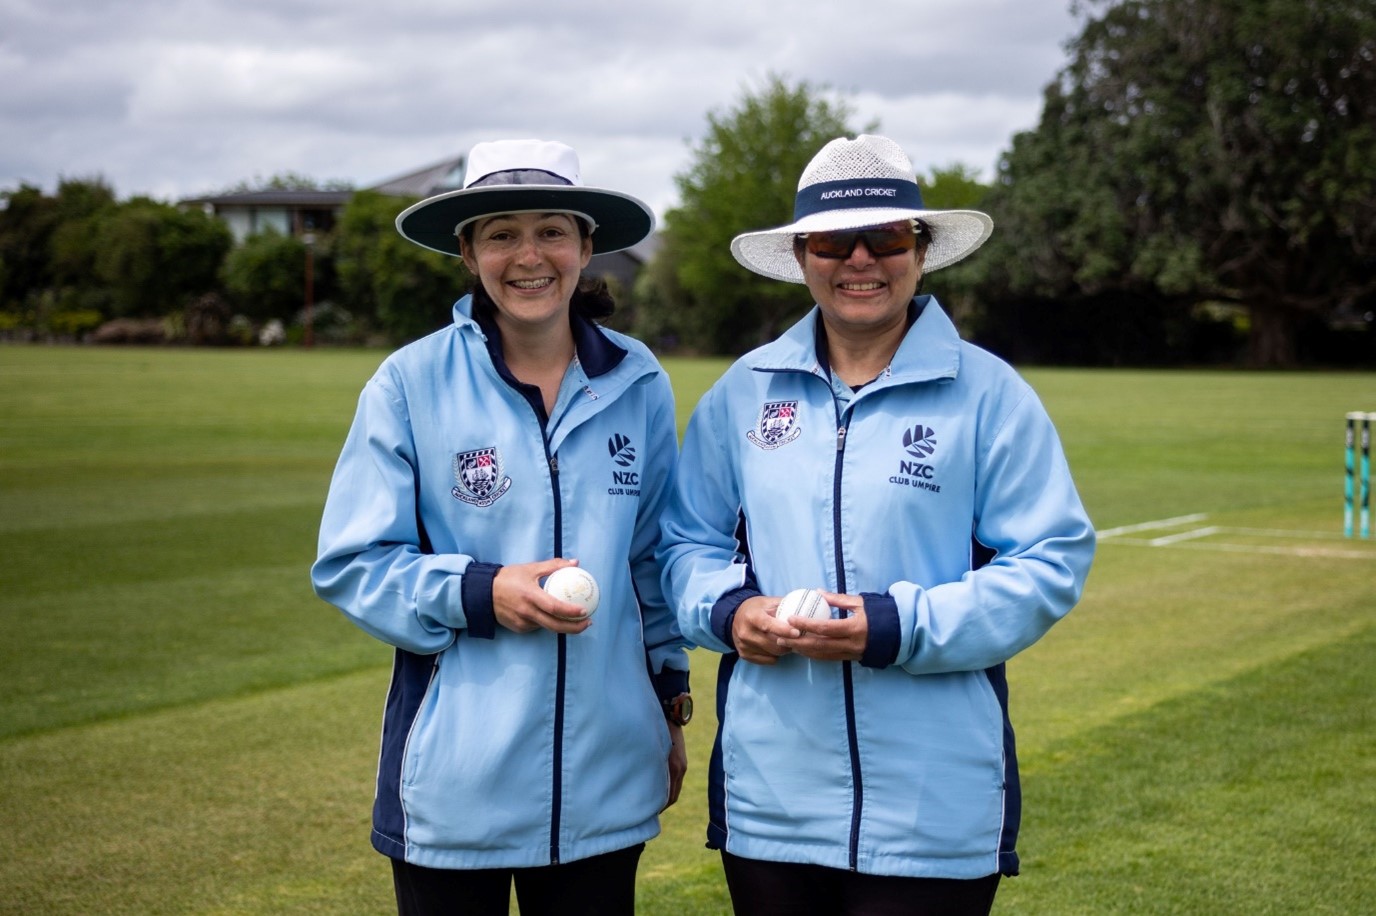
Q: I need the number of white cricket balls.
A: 2